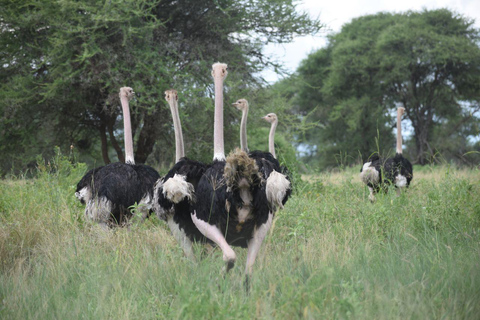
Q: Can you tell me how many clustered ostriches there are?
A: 5